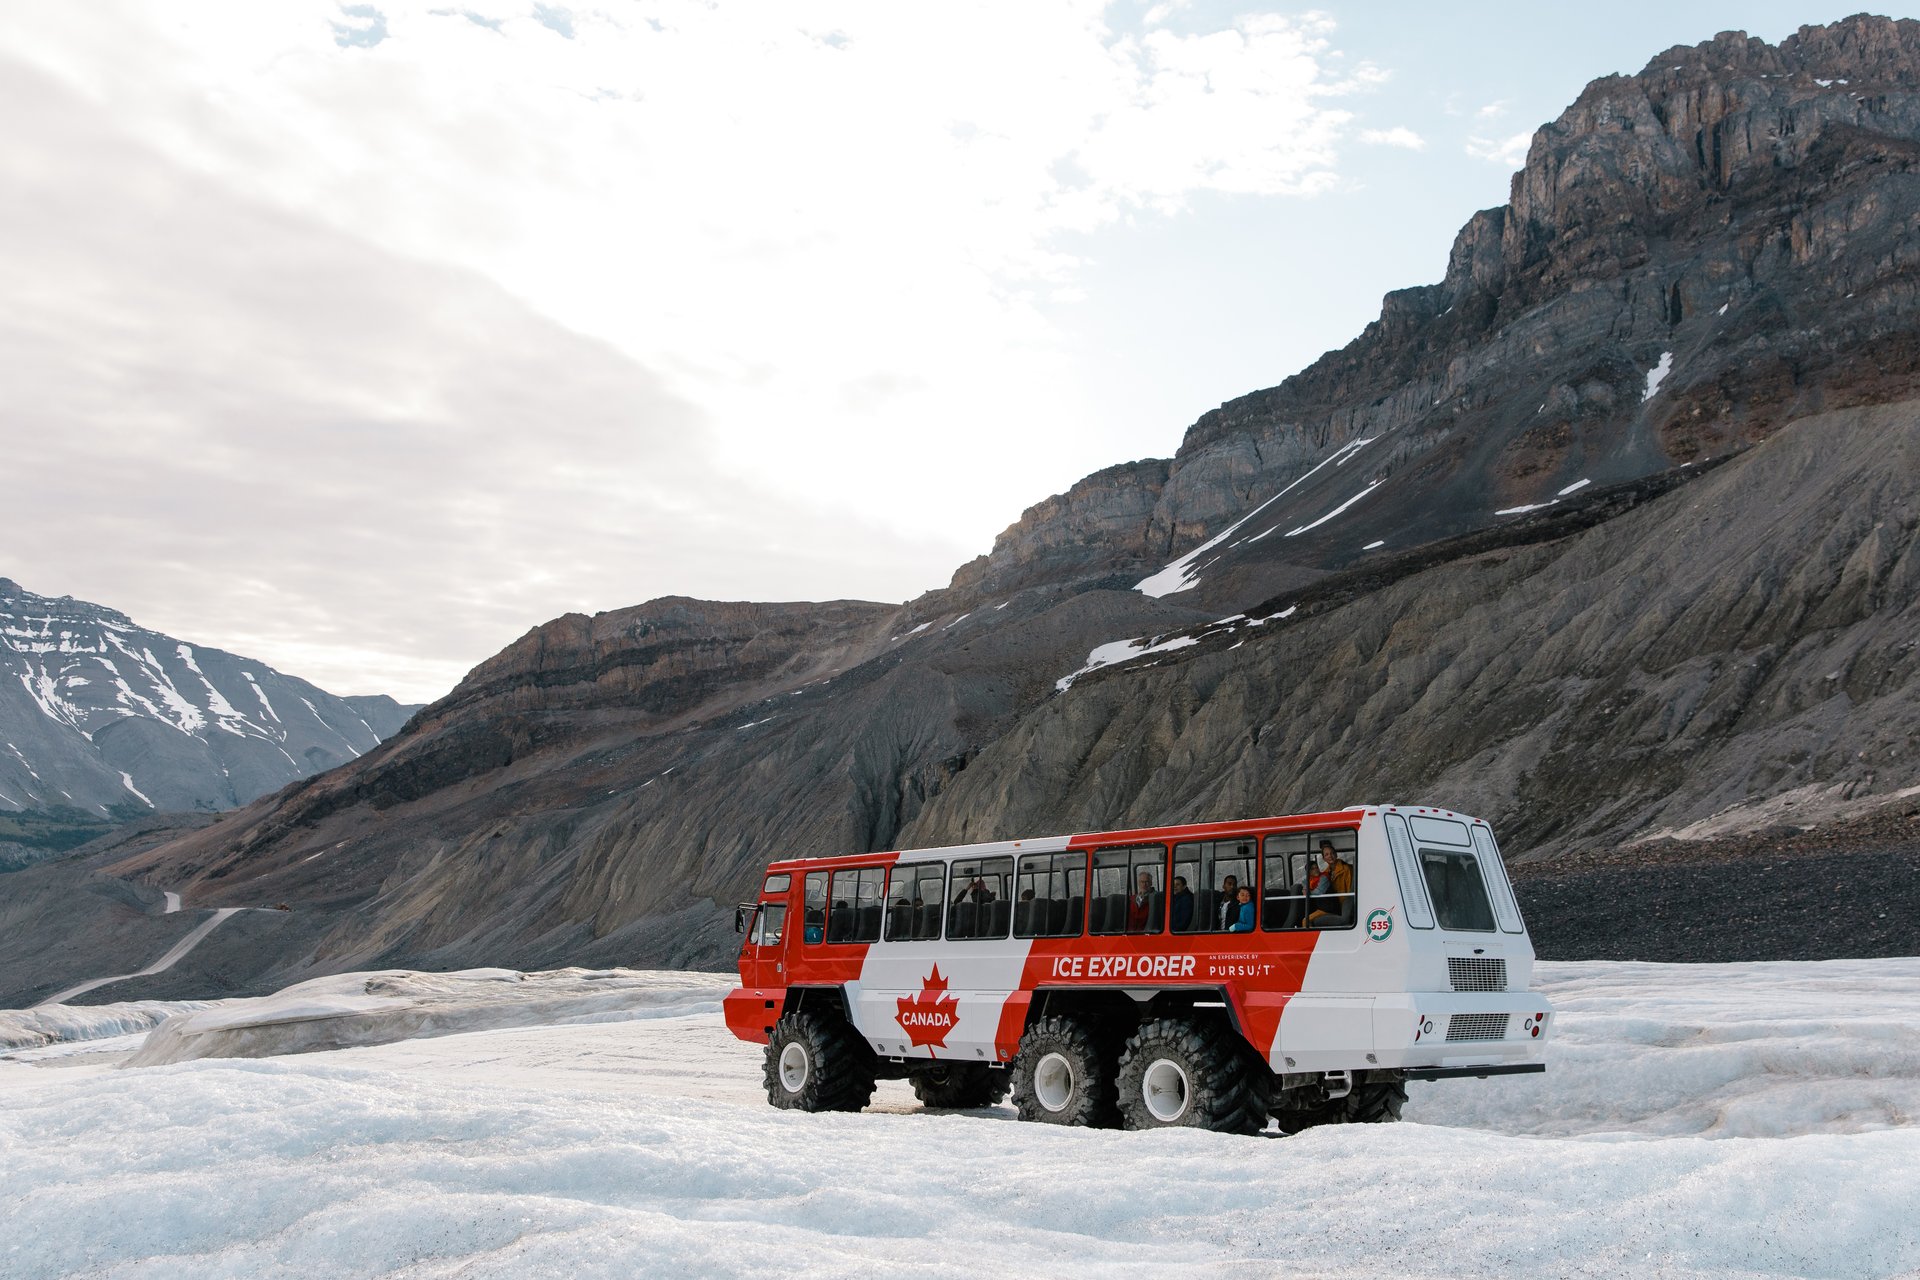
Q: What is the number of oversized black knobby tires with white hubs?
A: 3